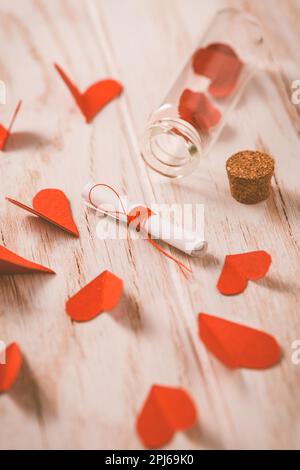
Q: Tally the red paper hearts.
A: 11